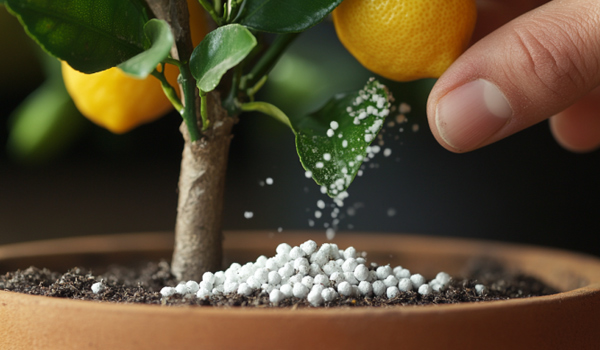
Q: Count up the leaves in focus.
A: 5